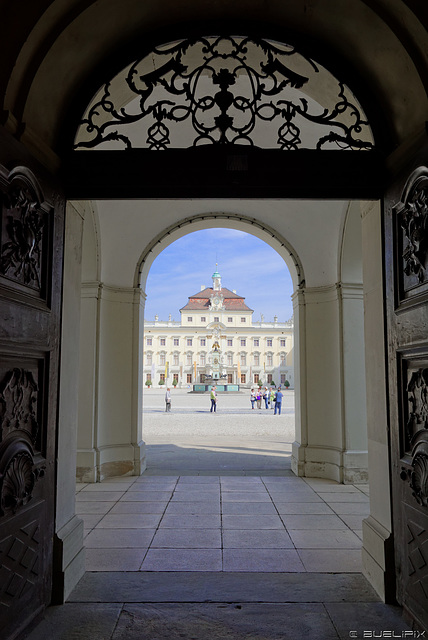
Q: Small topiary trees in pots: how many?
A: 6